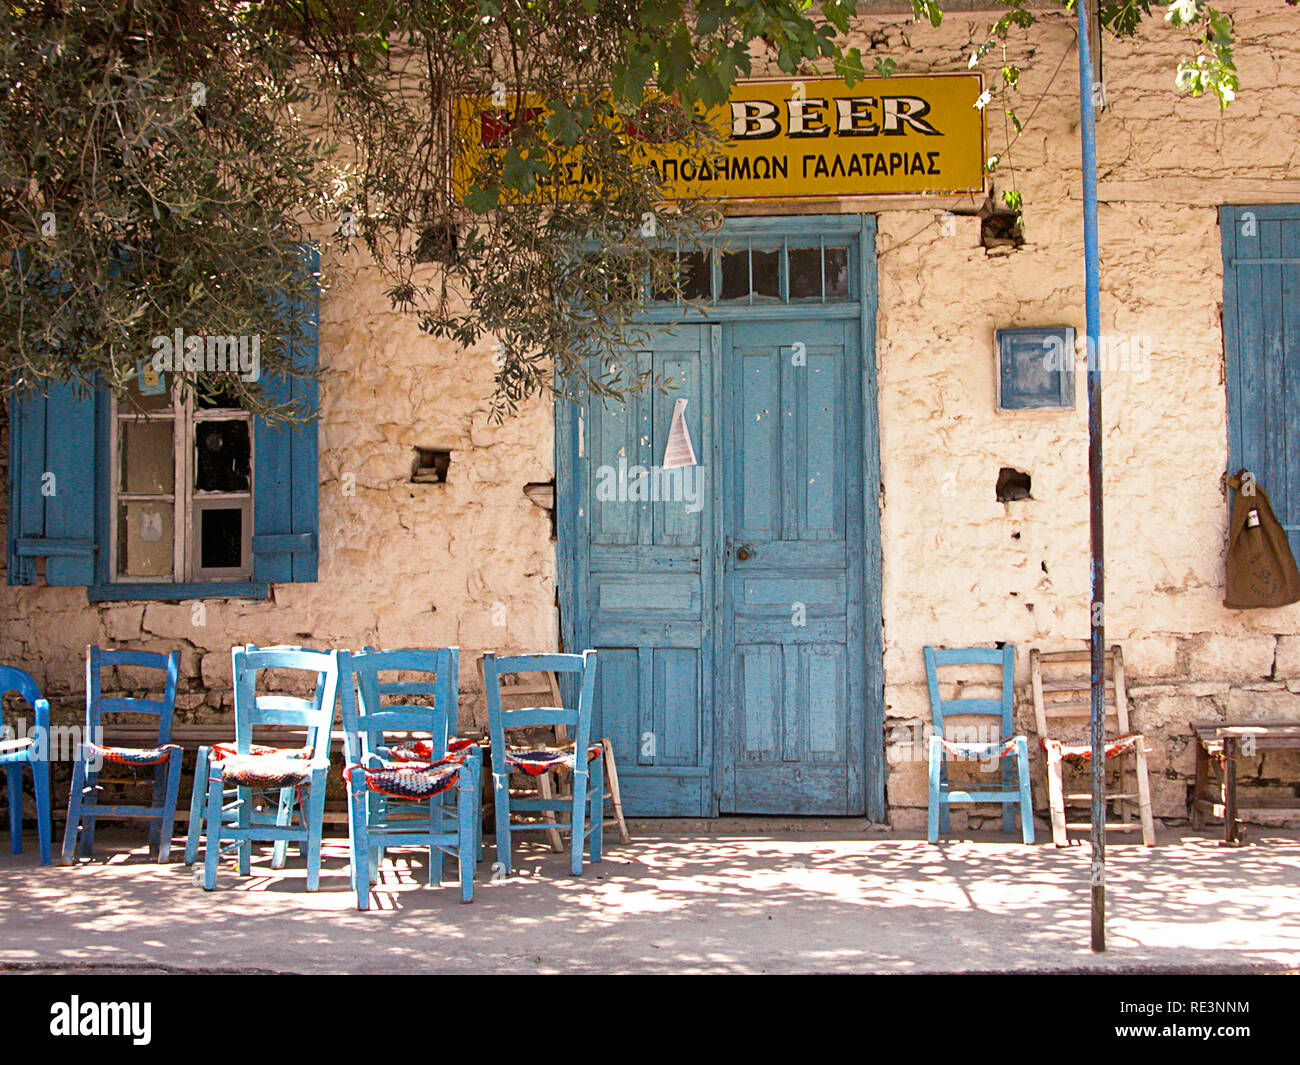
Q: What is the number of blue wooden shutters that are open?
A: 2